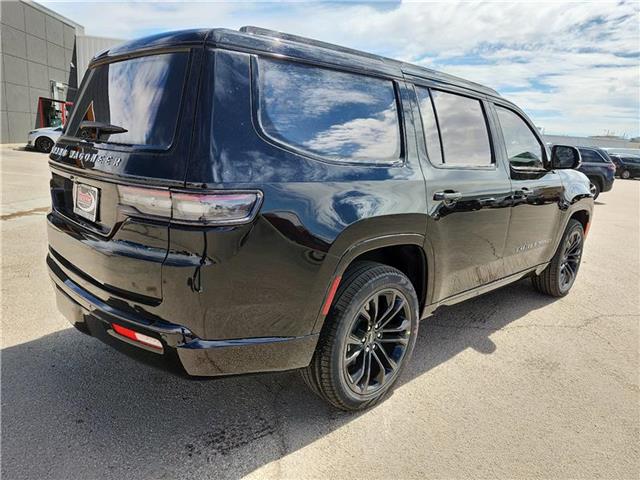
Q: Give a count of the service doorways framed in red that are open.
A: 1